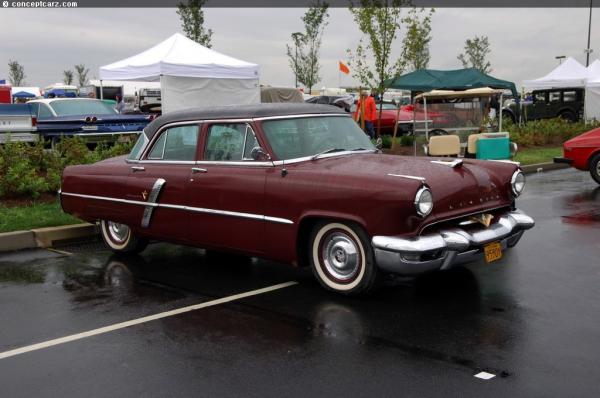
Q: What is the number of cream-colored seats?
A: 2